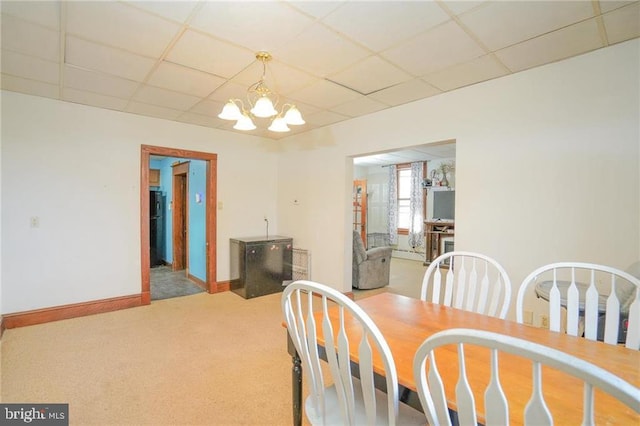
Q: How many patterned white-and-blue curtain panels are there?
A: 2